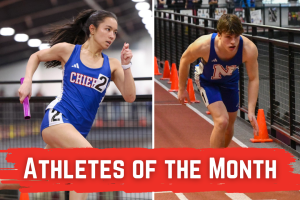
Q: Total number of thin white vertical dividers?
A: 1